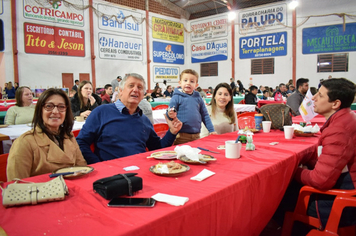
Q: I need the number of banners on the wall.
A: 12